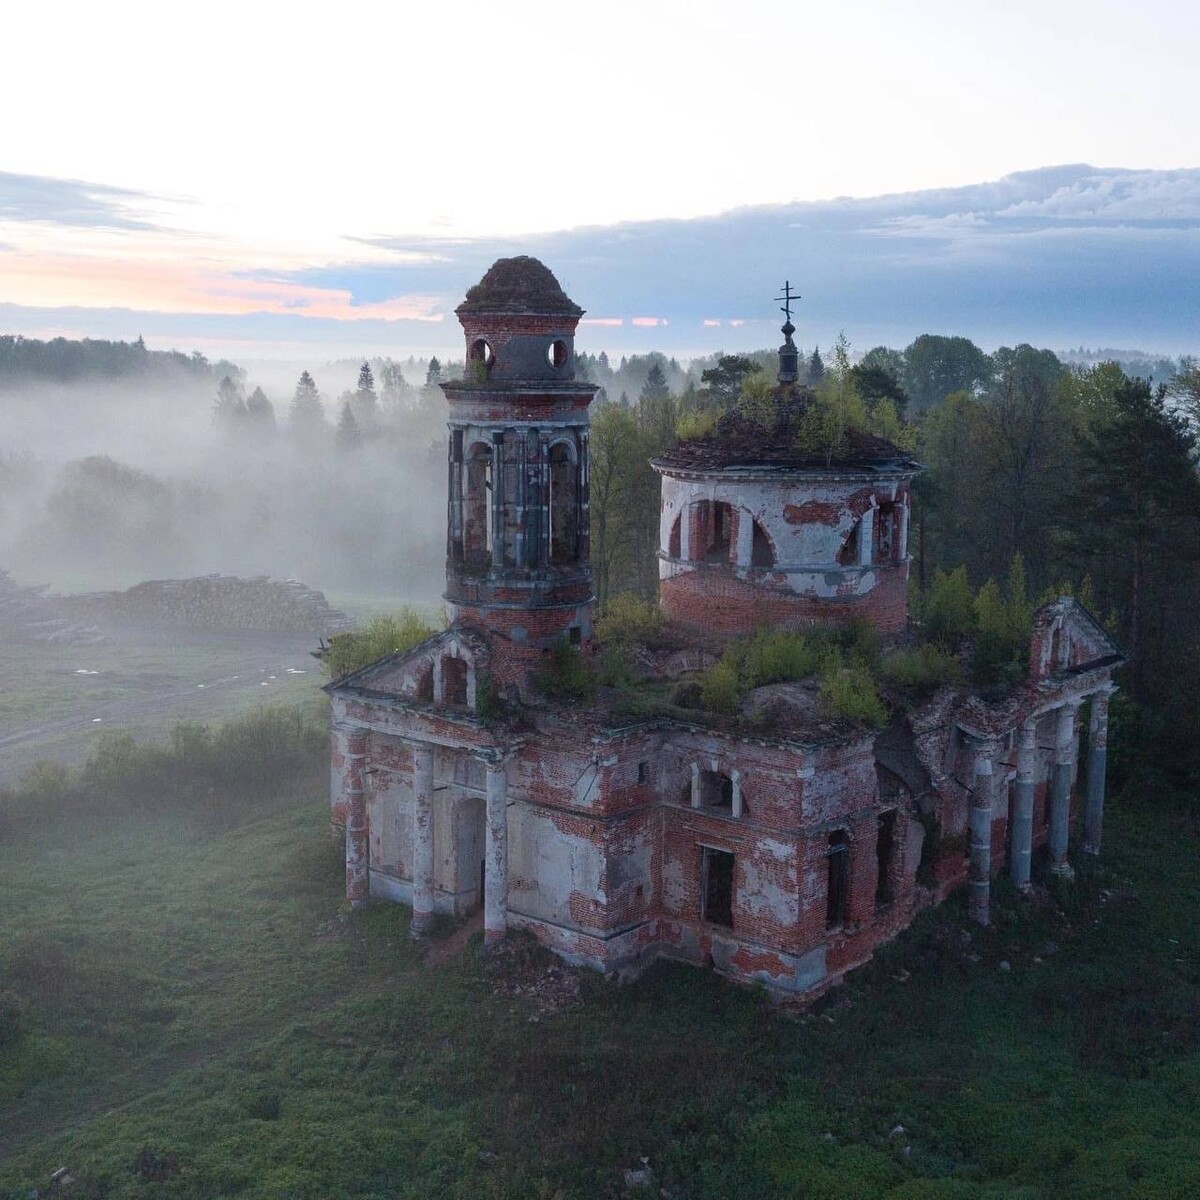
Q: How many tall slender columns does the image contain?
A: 7